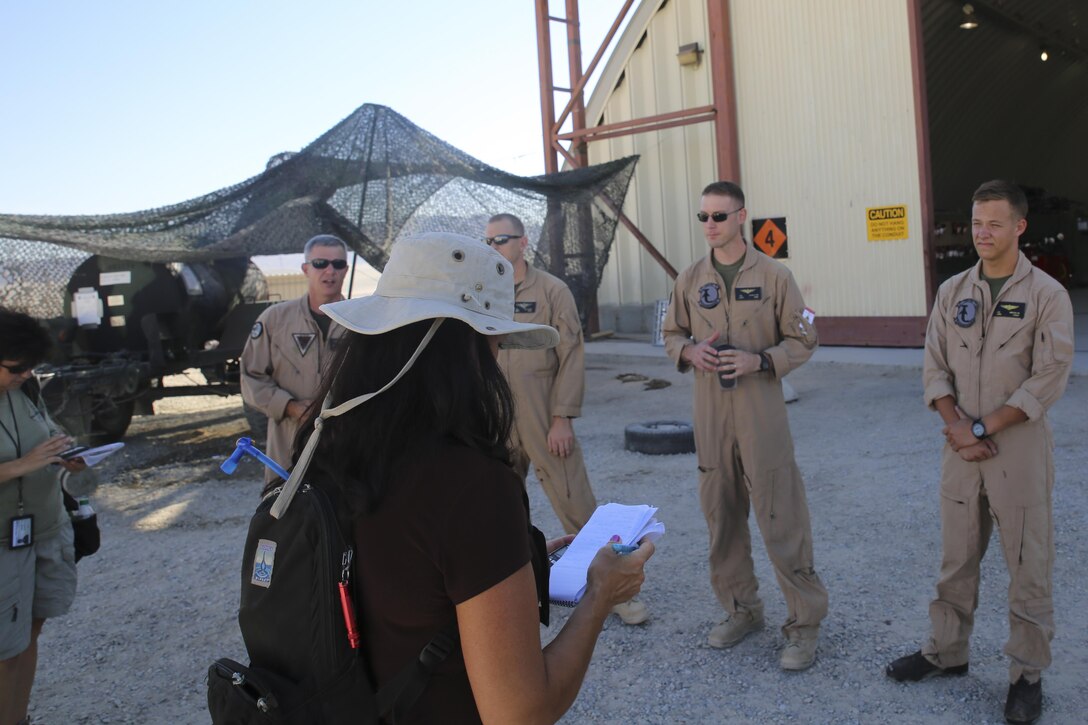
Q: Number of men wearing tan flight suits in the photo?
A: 4